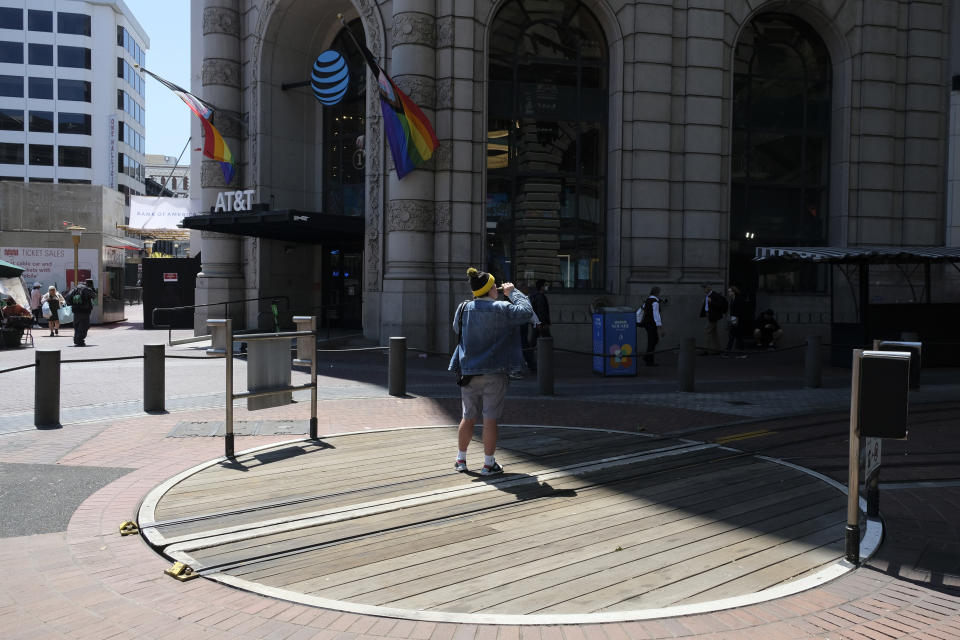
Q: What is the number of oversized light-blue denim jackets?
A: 1